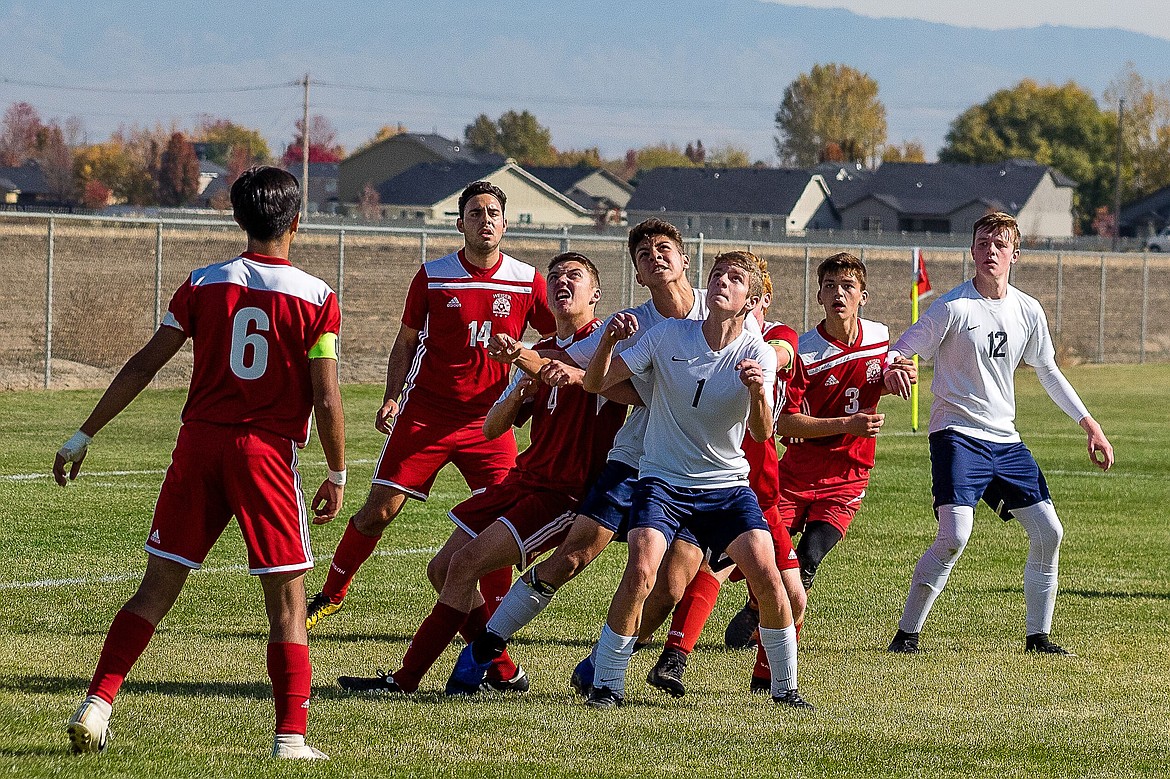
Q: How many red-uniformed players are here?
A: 5